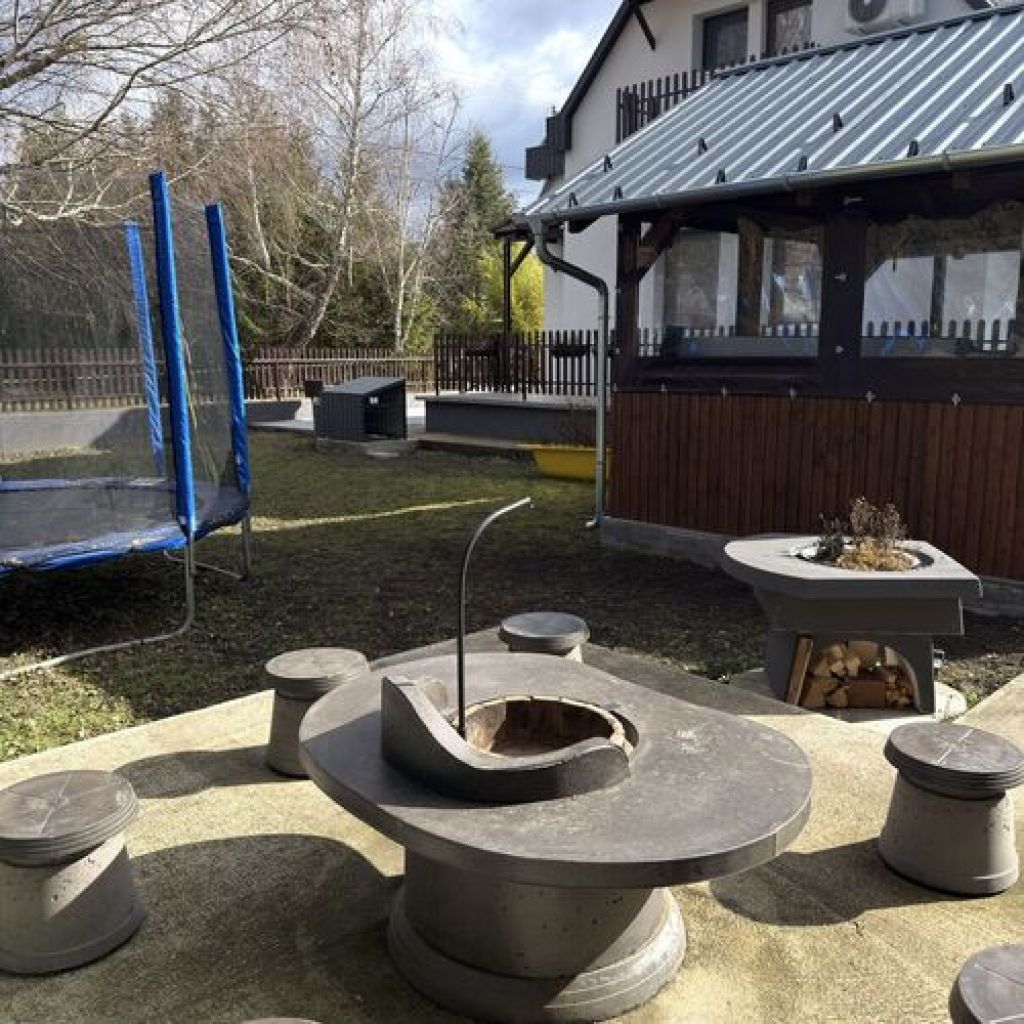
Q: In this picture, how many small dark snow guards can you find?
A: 9